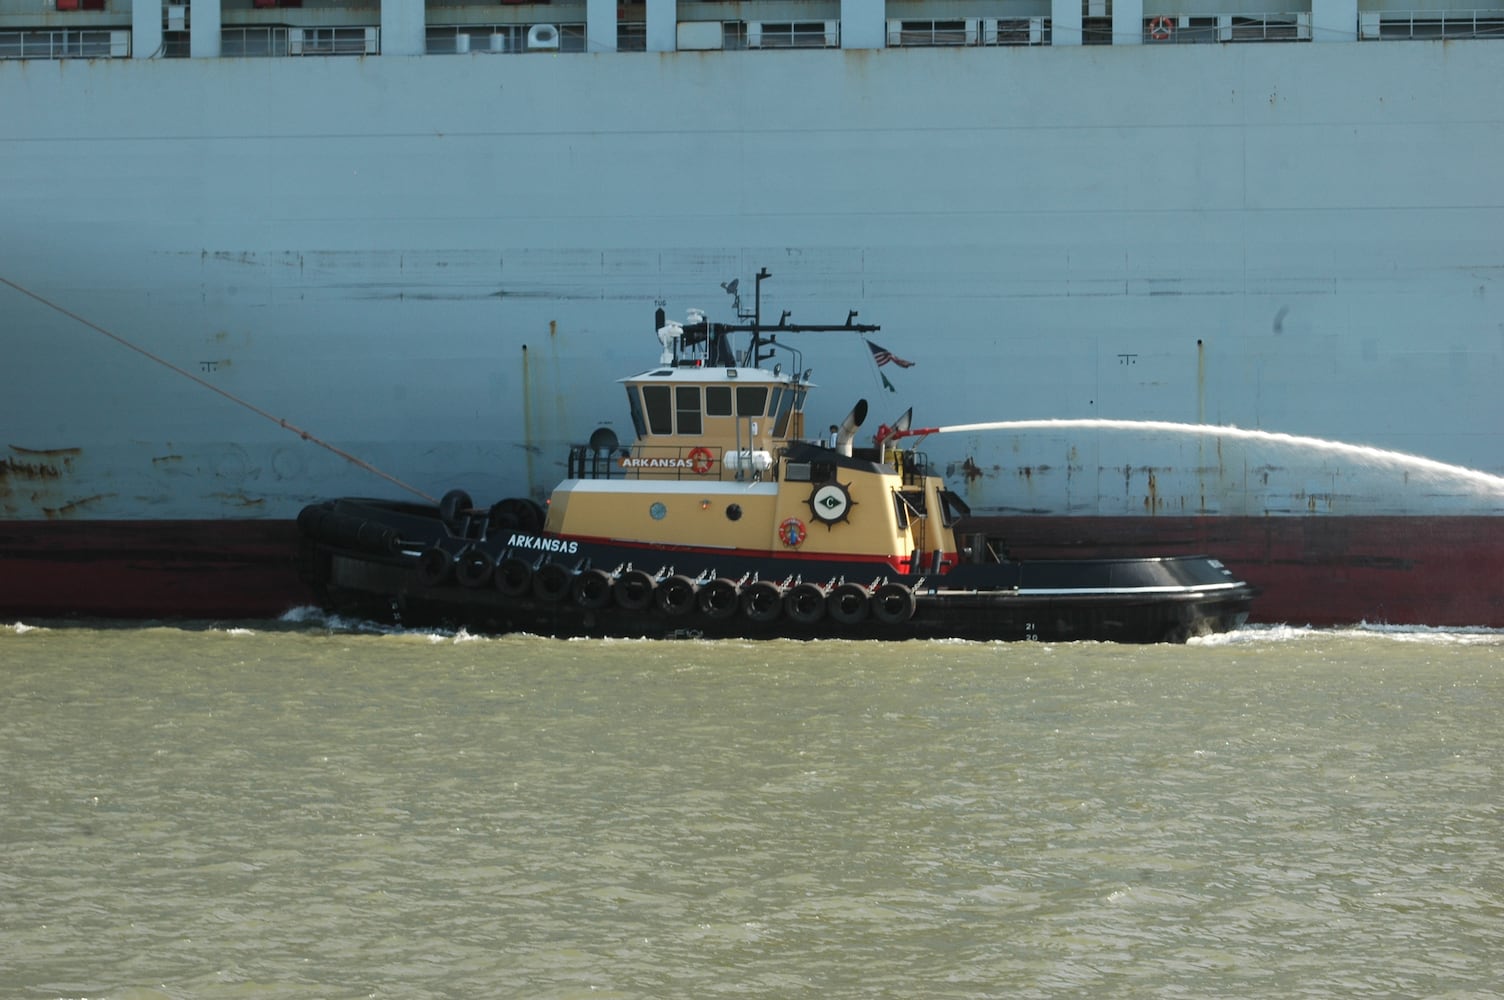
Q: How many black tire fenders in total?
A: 12